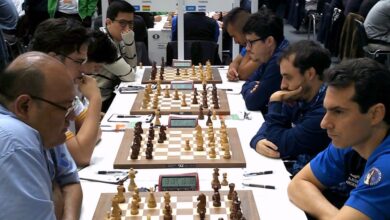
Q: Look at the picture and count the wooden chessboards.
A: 4